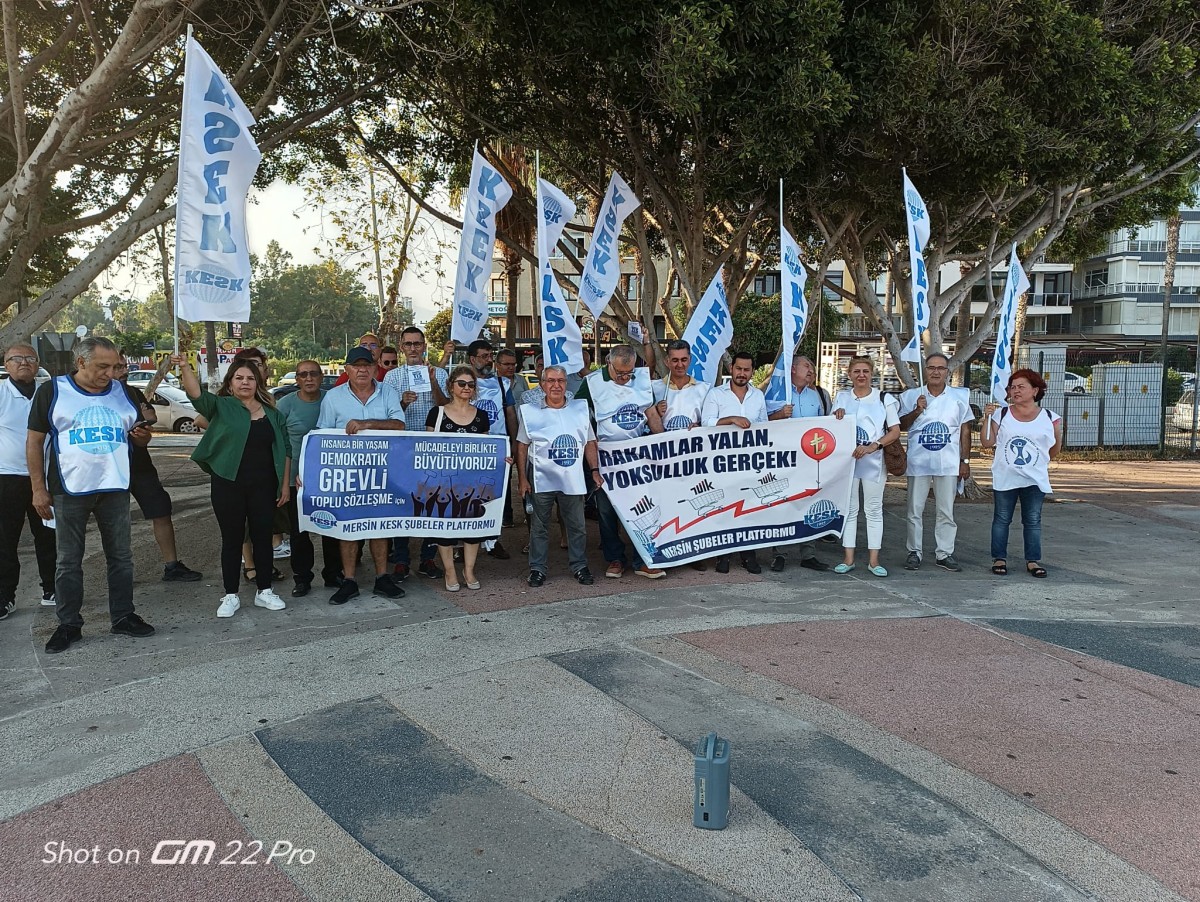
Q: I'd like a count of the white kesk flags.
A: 8